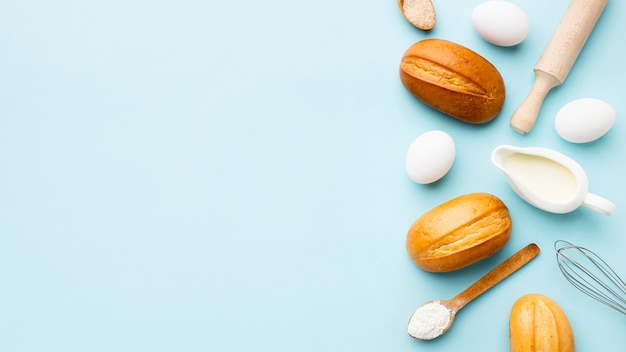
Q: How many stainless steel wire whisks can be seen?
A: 1